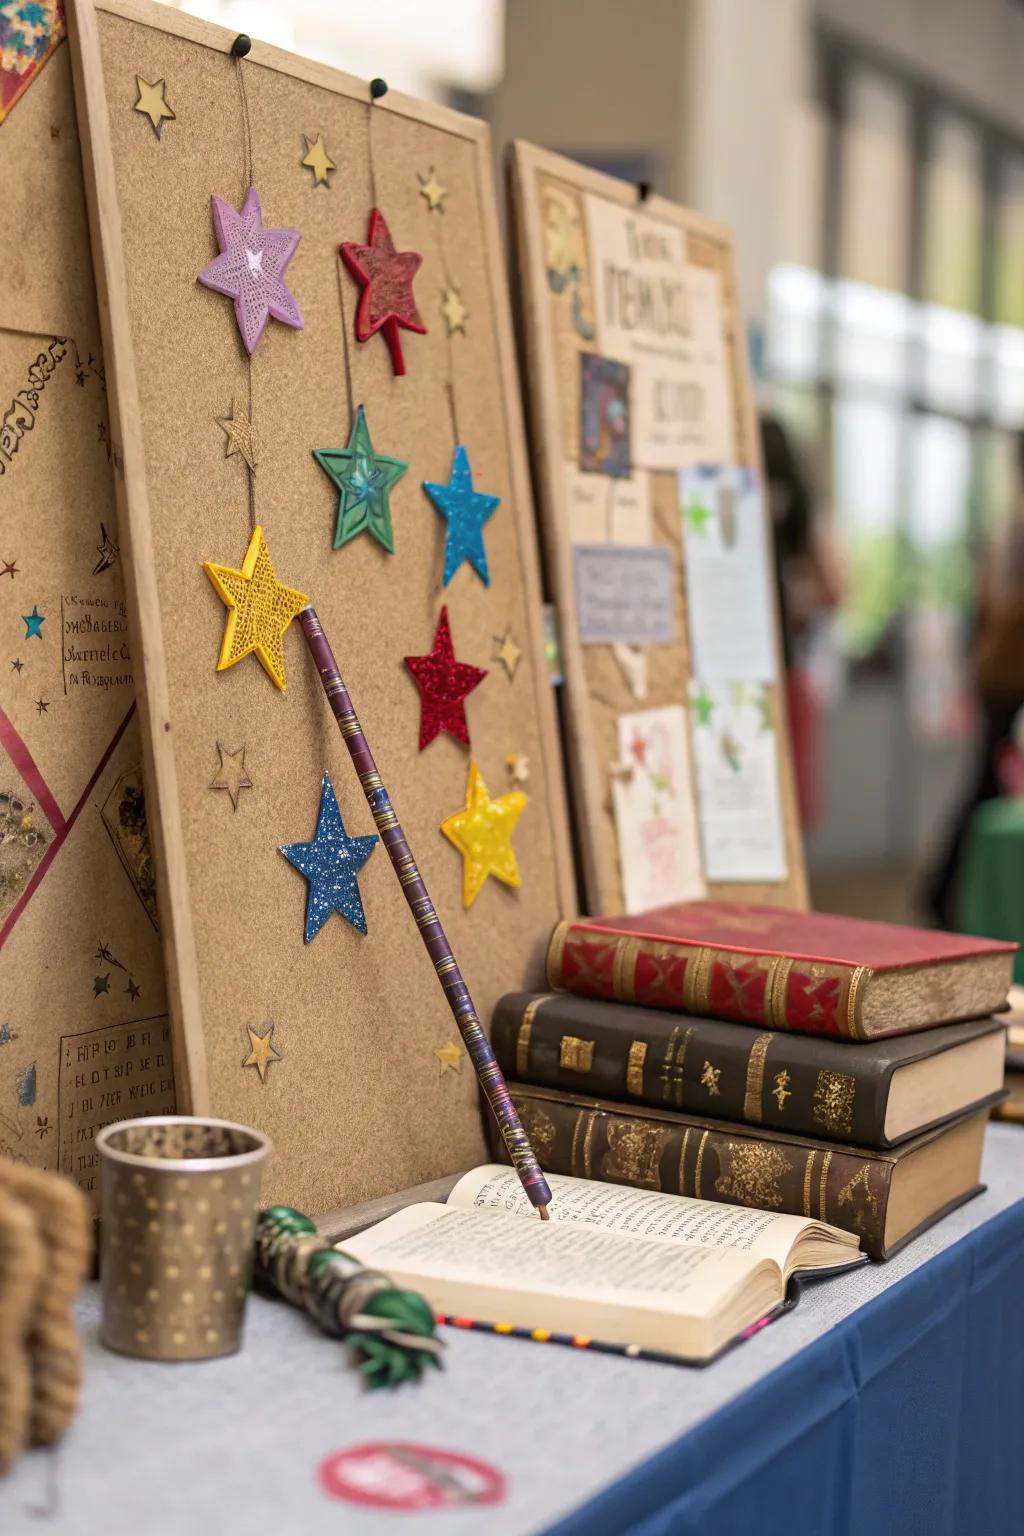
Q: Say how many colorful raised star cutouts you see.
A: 8